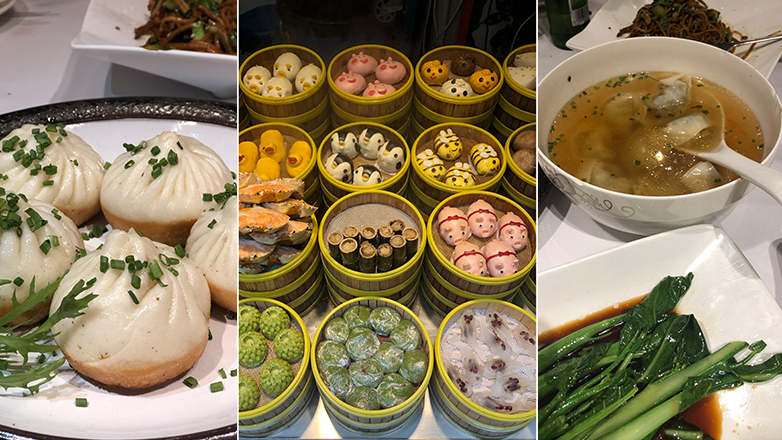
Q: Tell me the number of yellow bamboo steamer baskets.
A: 14